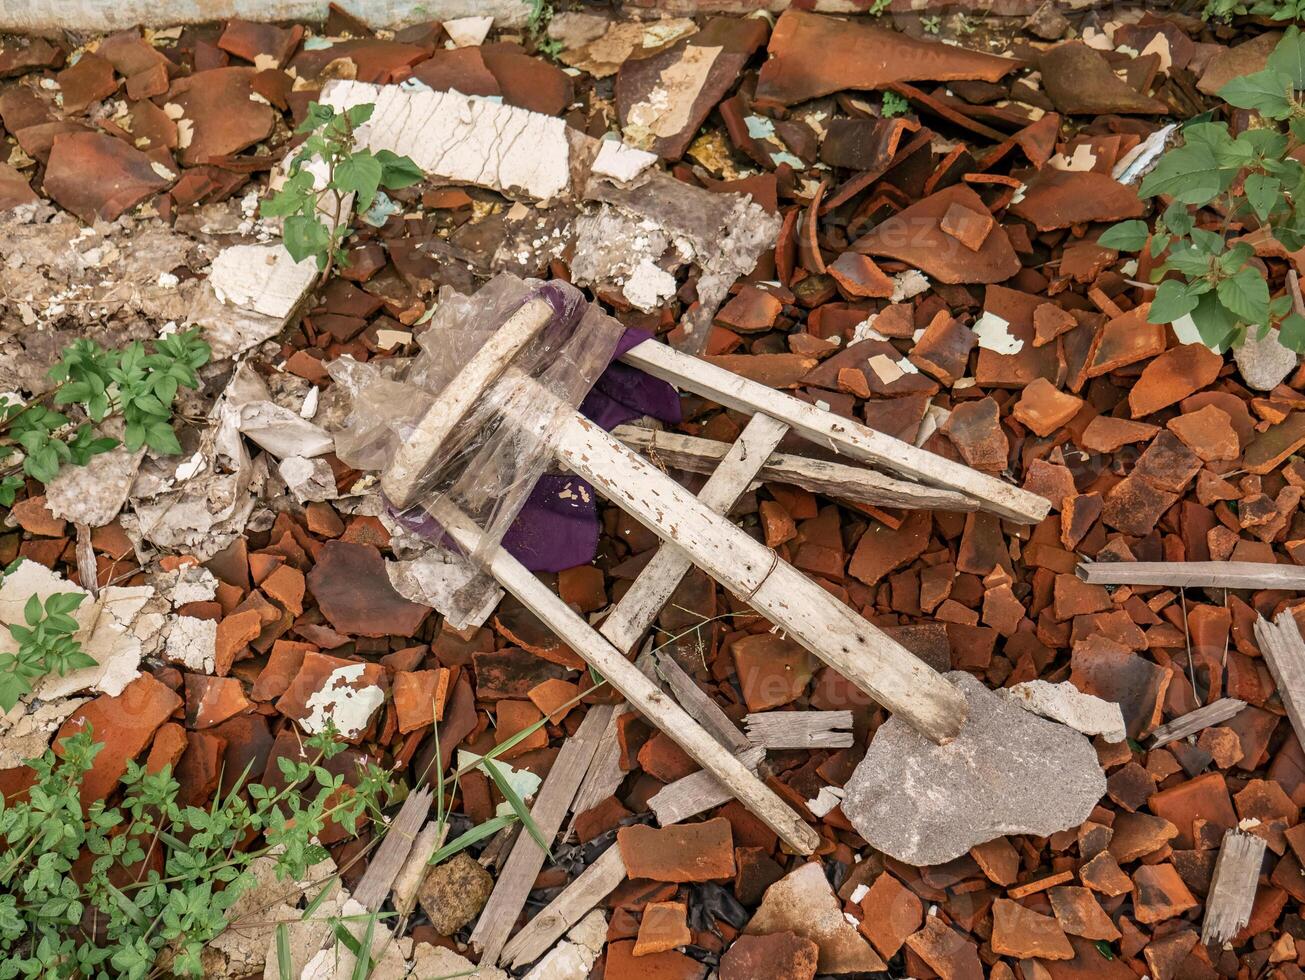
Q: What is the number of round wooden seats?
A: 0